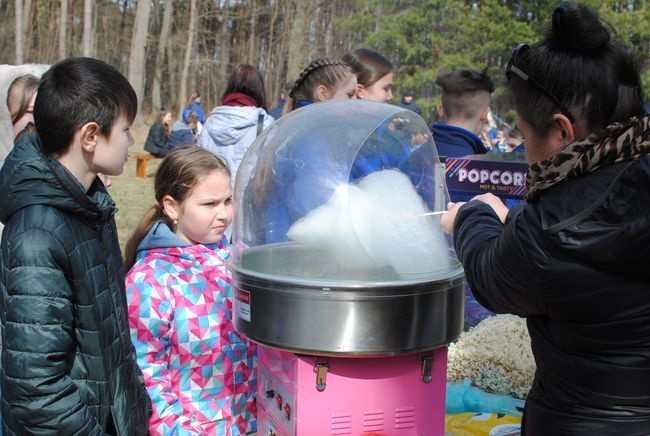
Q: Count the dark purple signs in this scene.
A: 1